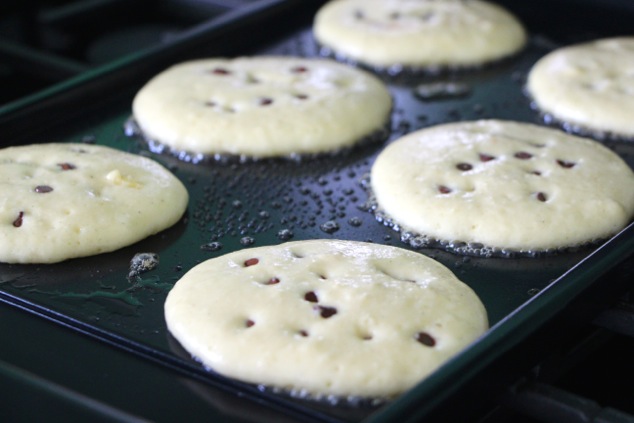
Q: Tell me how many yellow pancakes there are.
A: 6